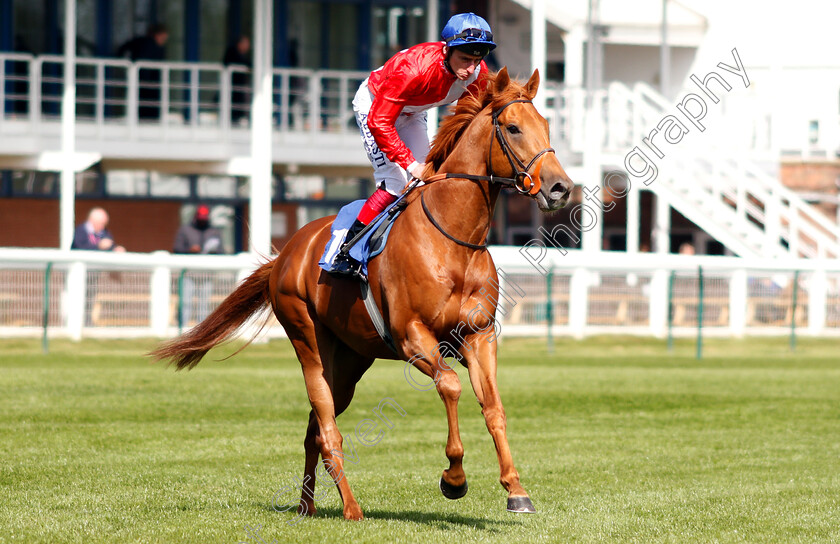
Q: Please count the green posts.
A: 6